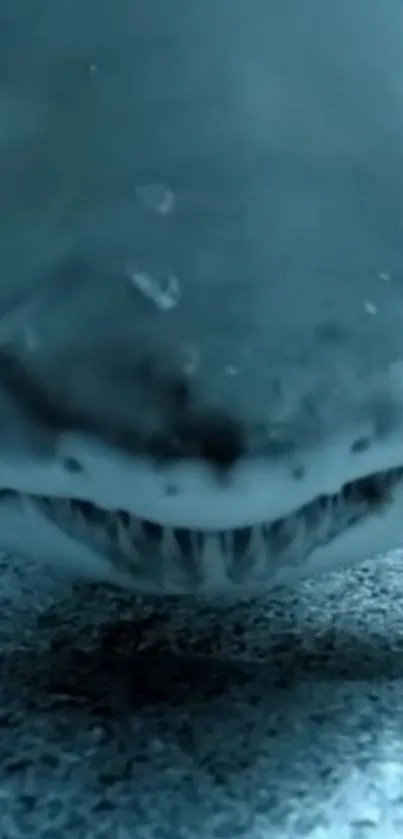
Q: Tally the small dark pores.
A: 4